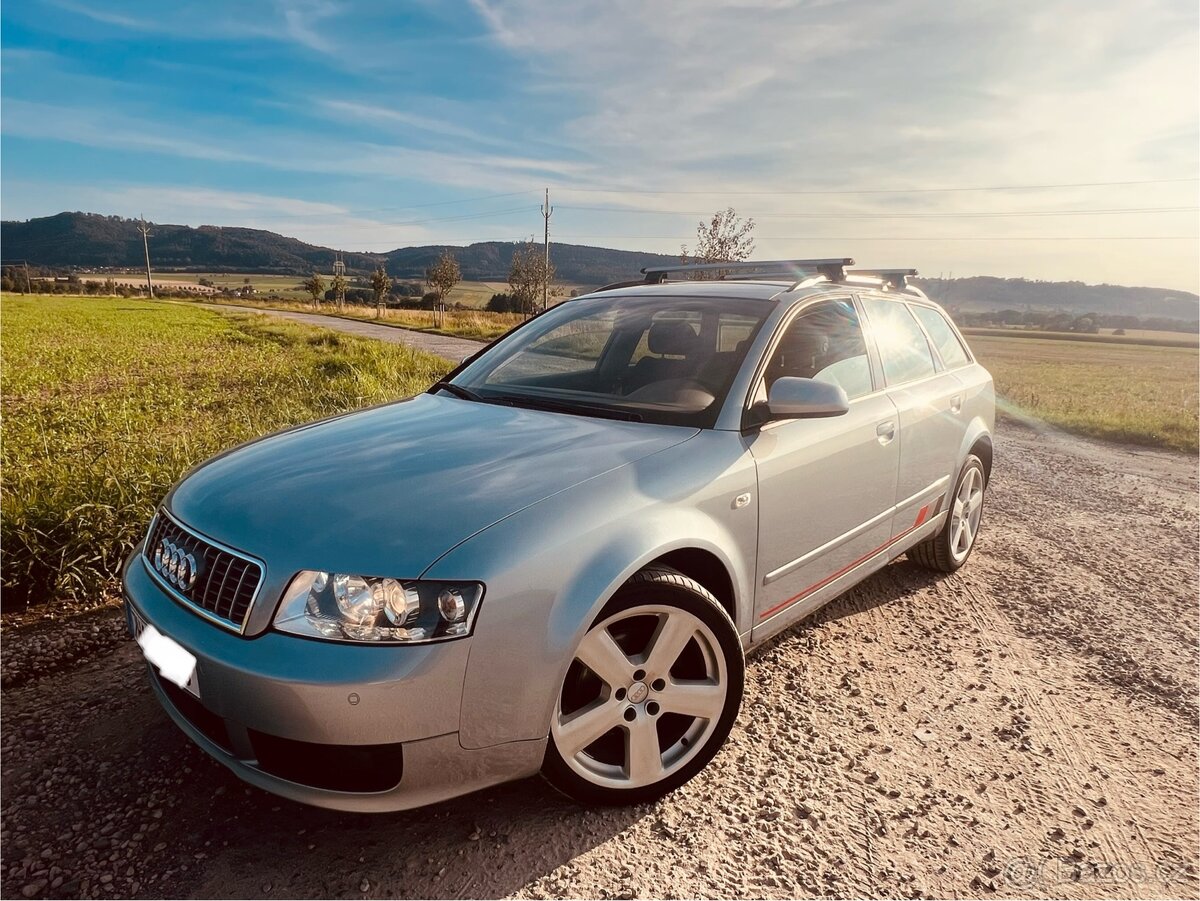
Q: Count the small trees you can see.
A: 6